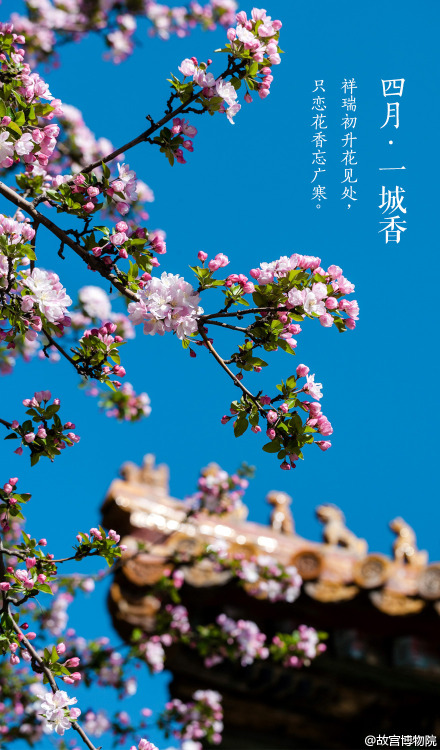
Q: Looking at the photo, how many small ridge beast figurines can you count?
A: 5